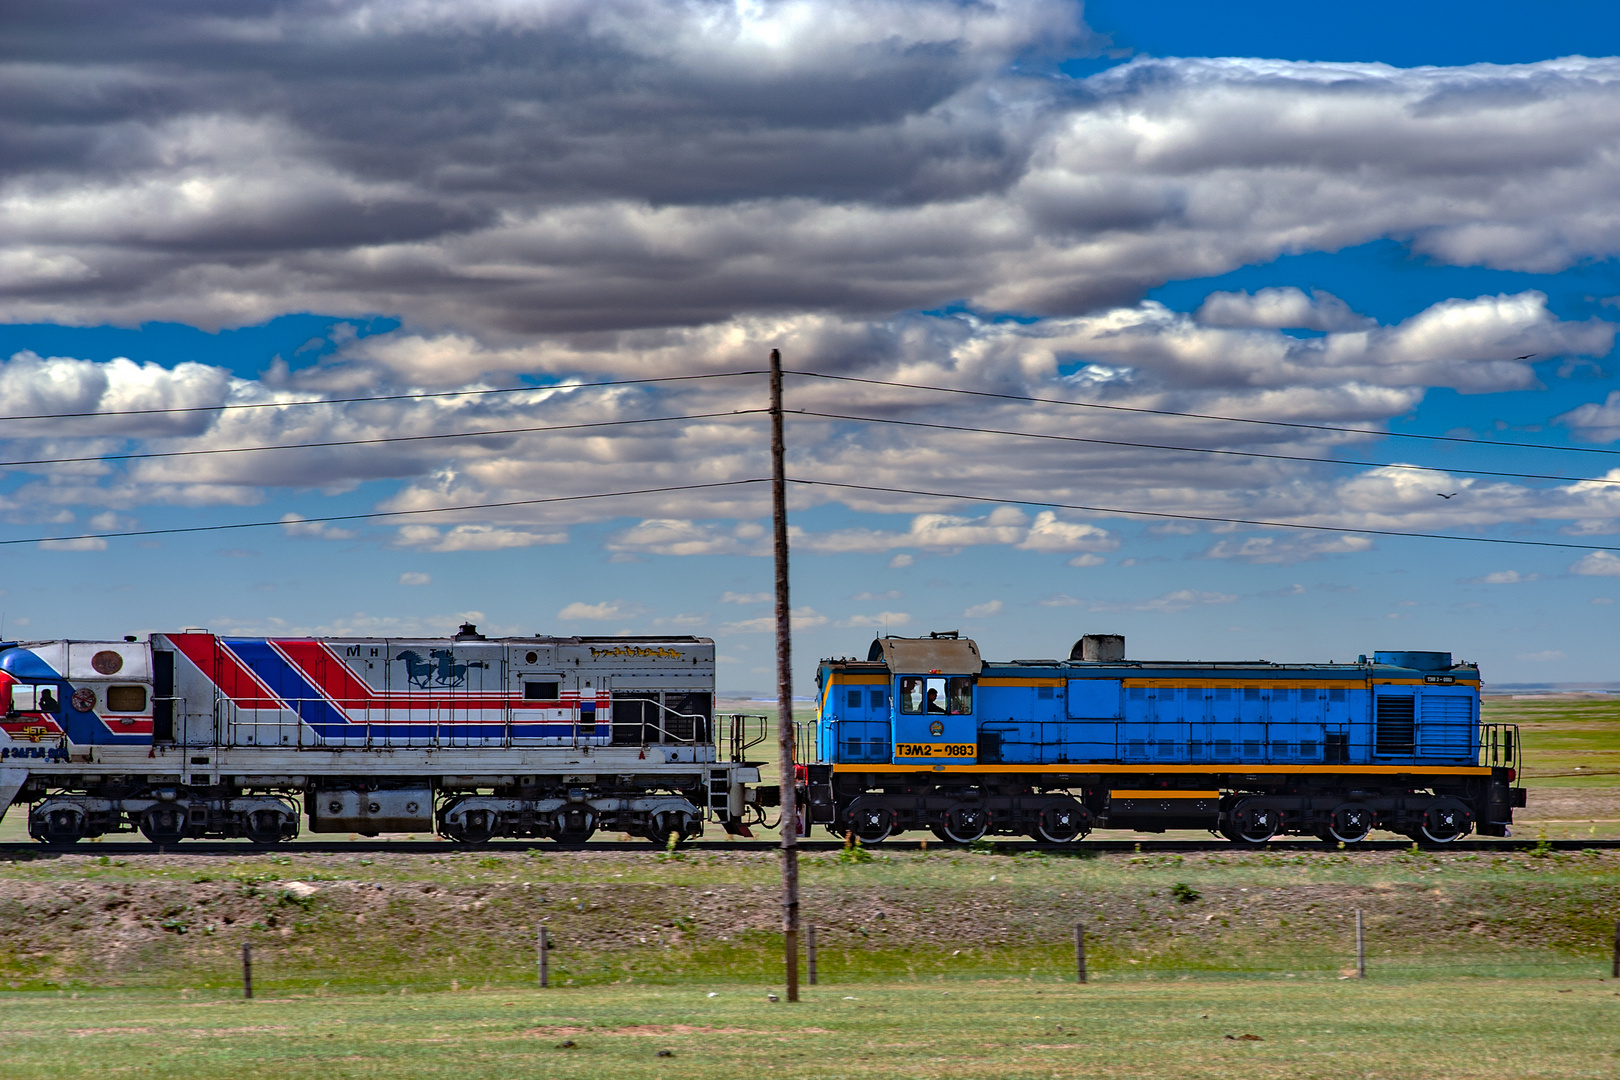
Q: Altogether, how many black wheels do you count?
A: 12